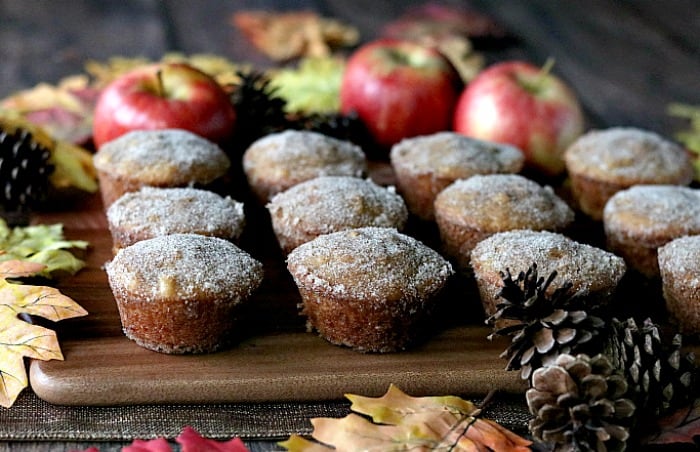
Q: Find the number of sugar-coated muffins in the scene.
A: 12